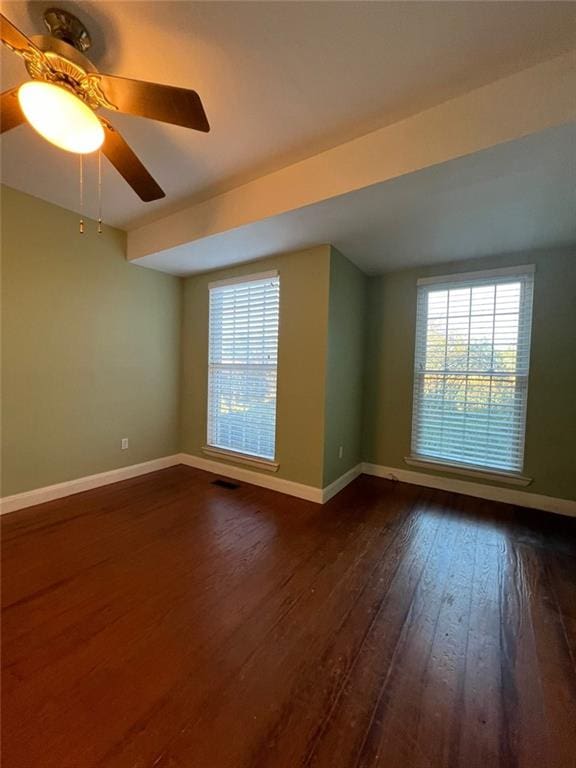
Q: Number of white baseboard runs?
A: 4